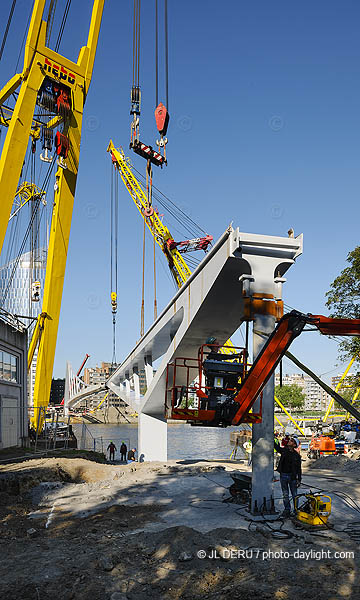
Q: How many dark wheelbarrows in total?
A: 1